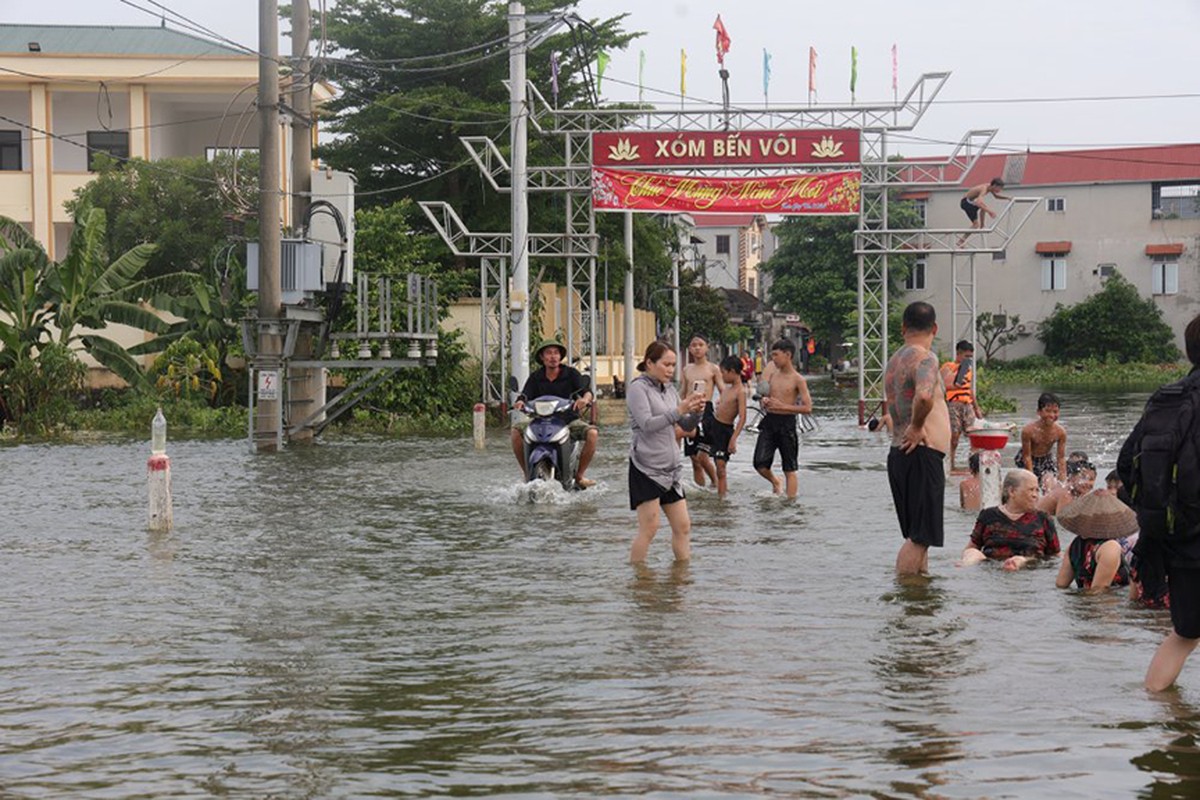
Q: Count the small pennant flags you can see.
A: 8